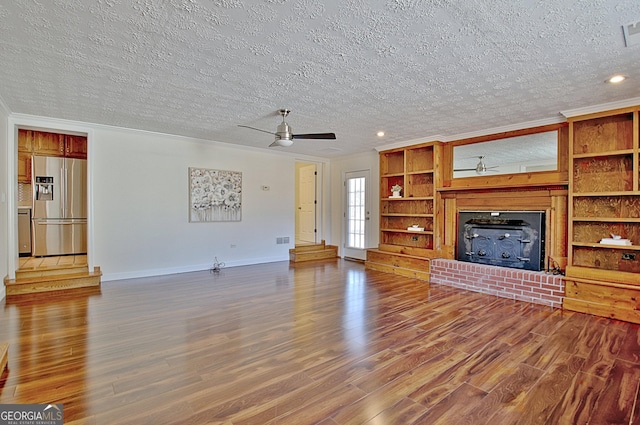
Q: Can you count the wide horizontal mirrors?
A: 1